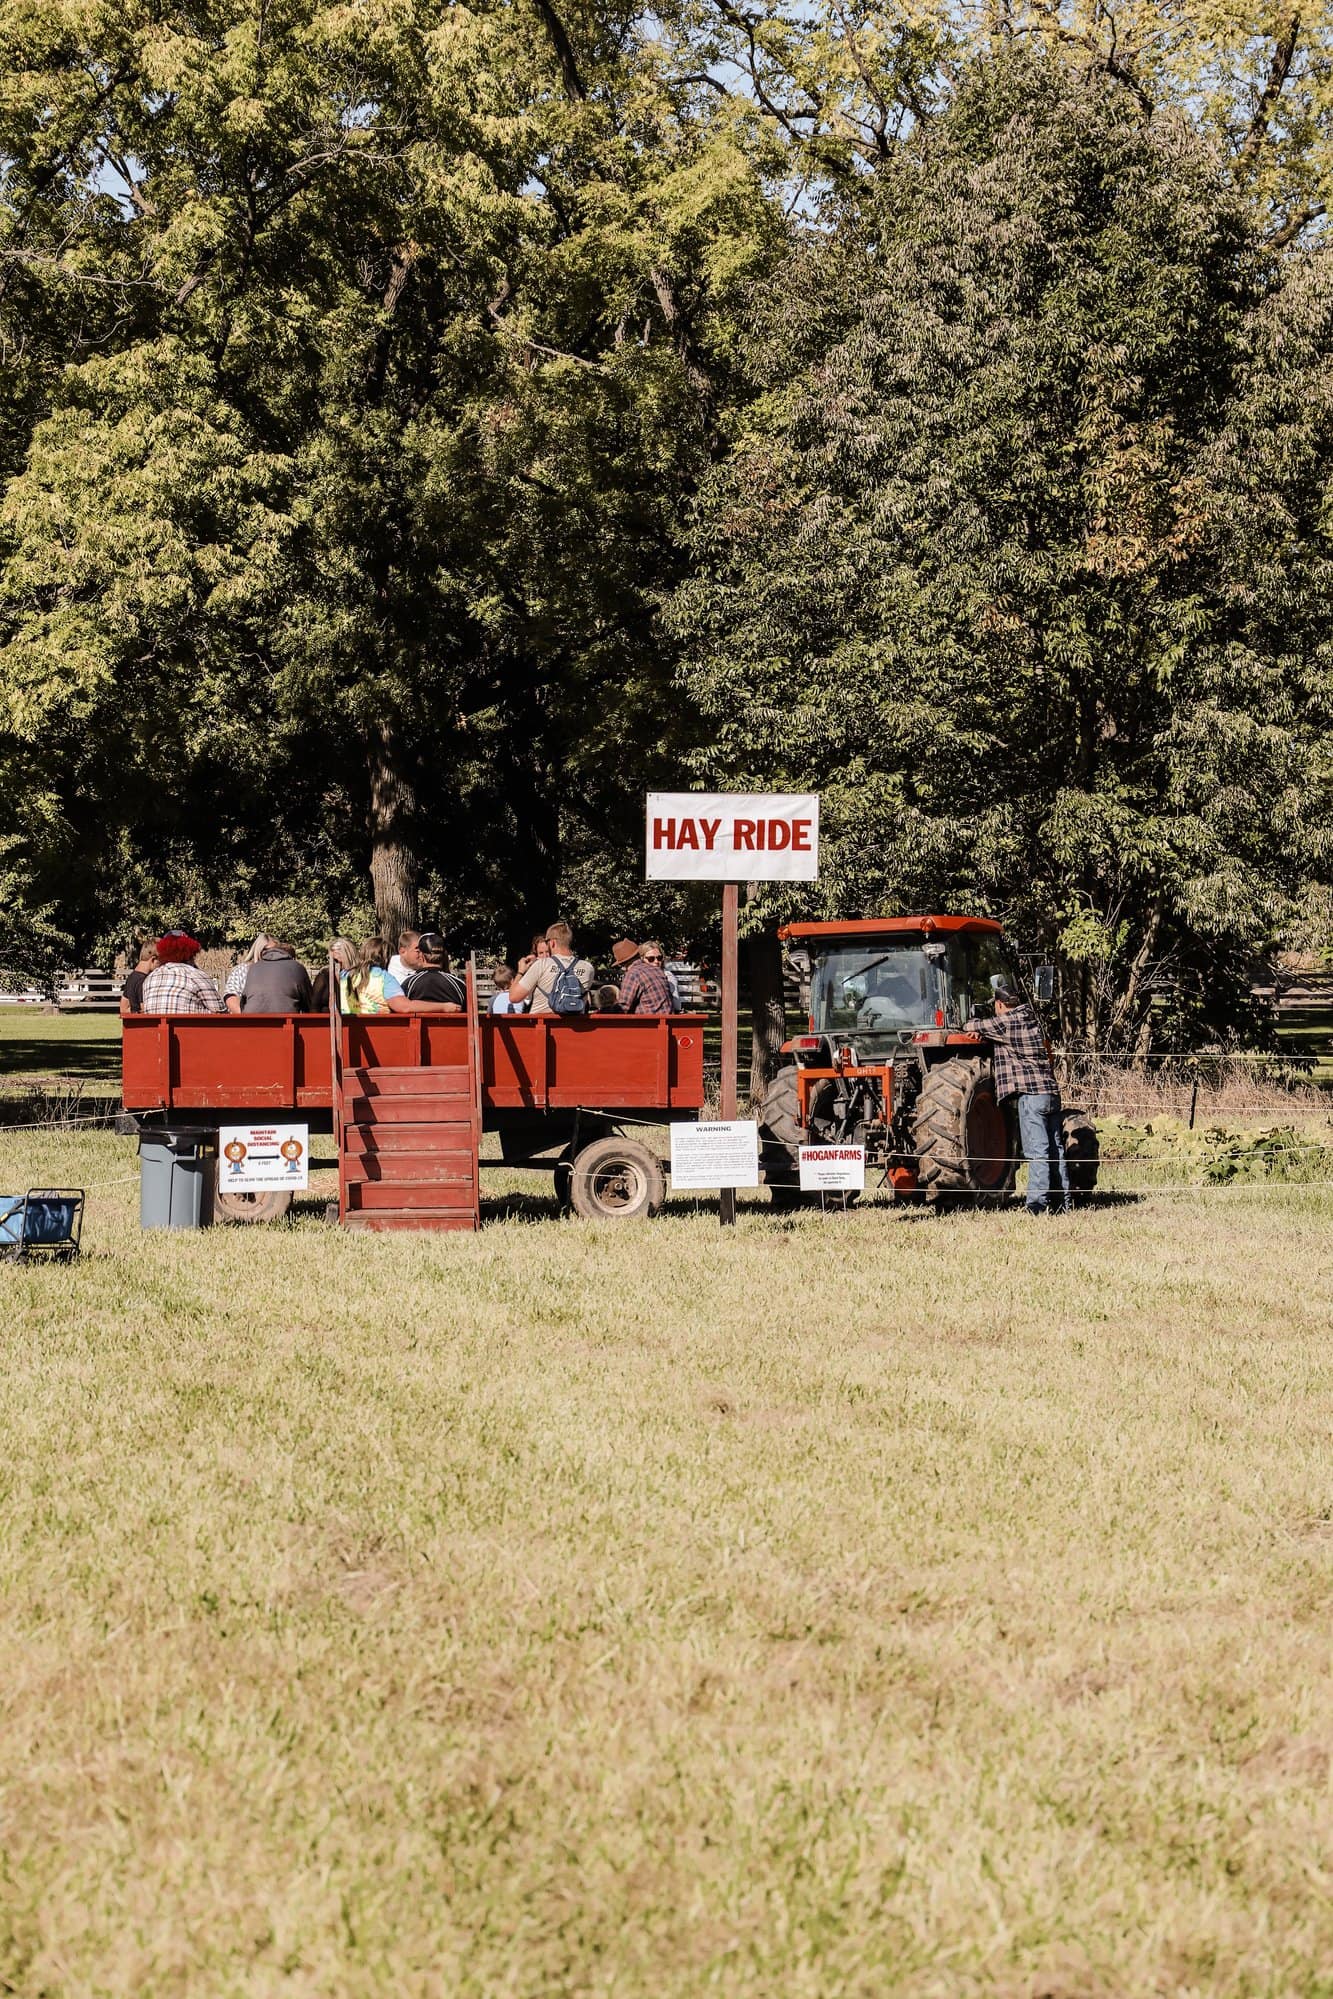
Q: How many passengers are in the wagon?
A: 14